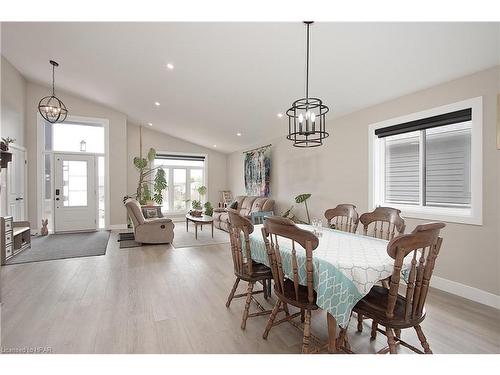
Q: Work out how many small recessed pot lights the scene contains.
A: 6